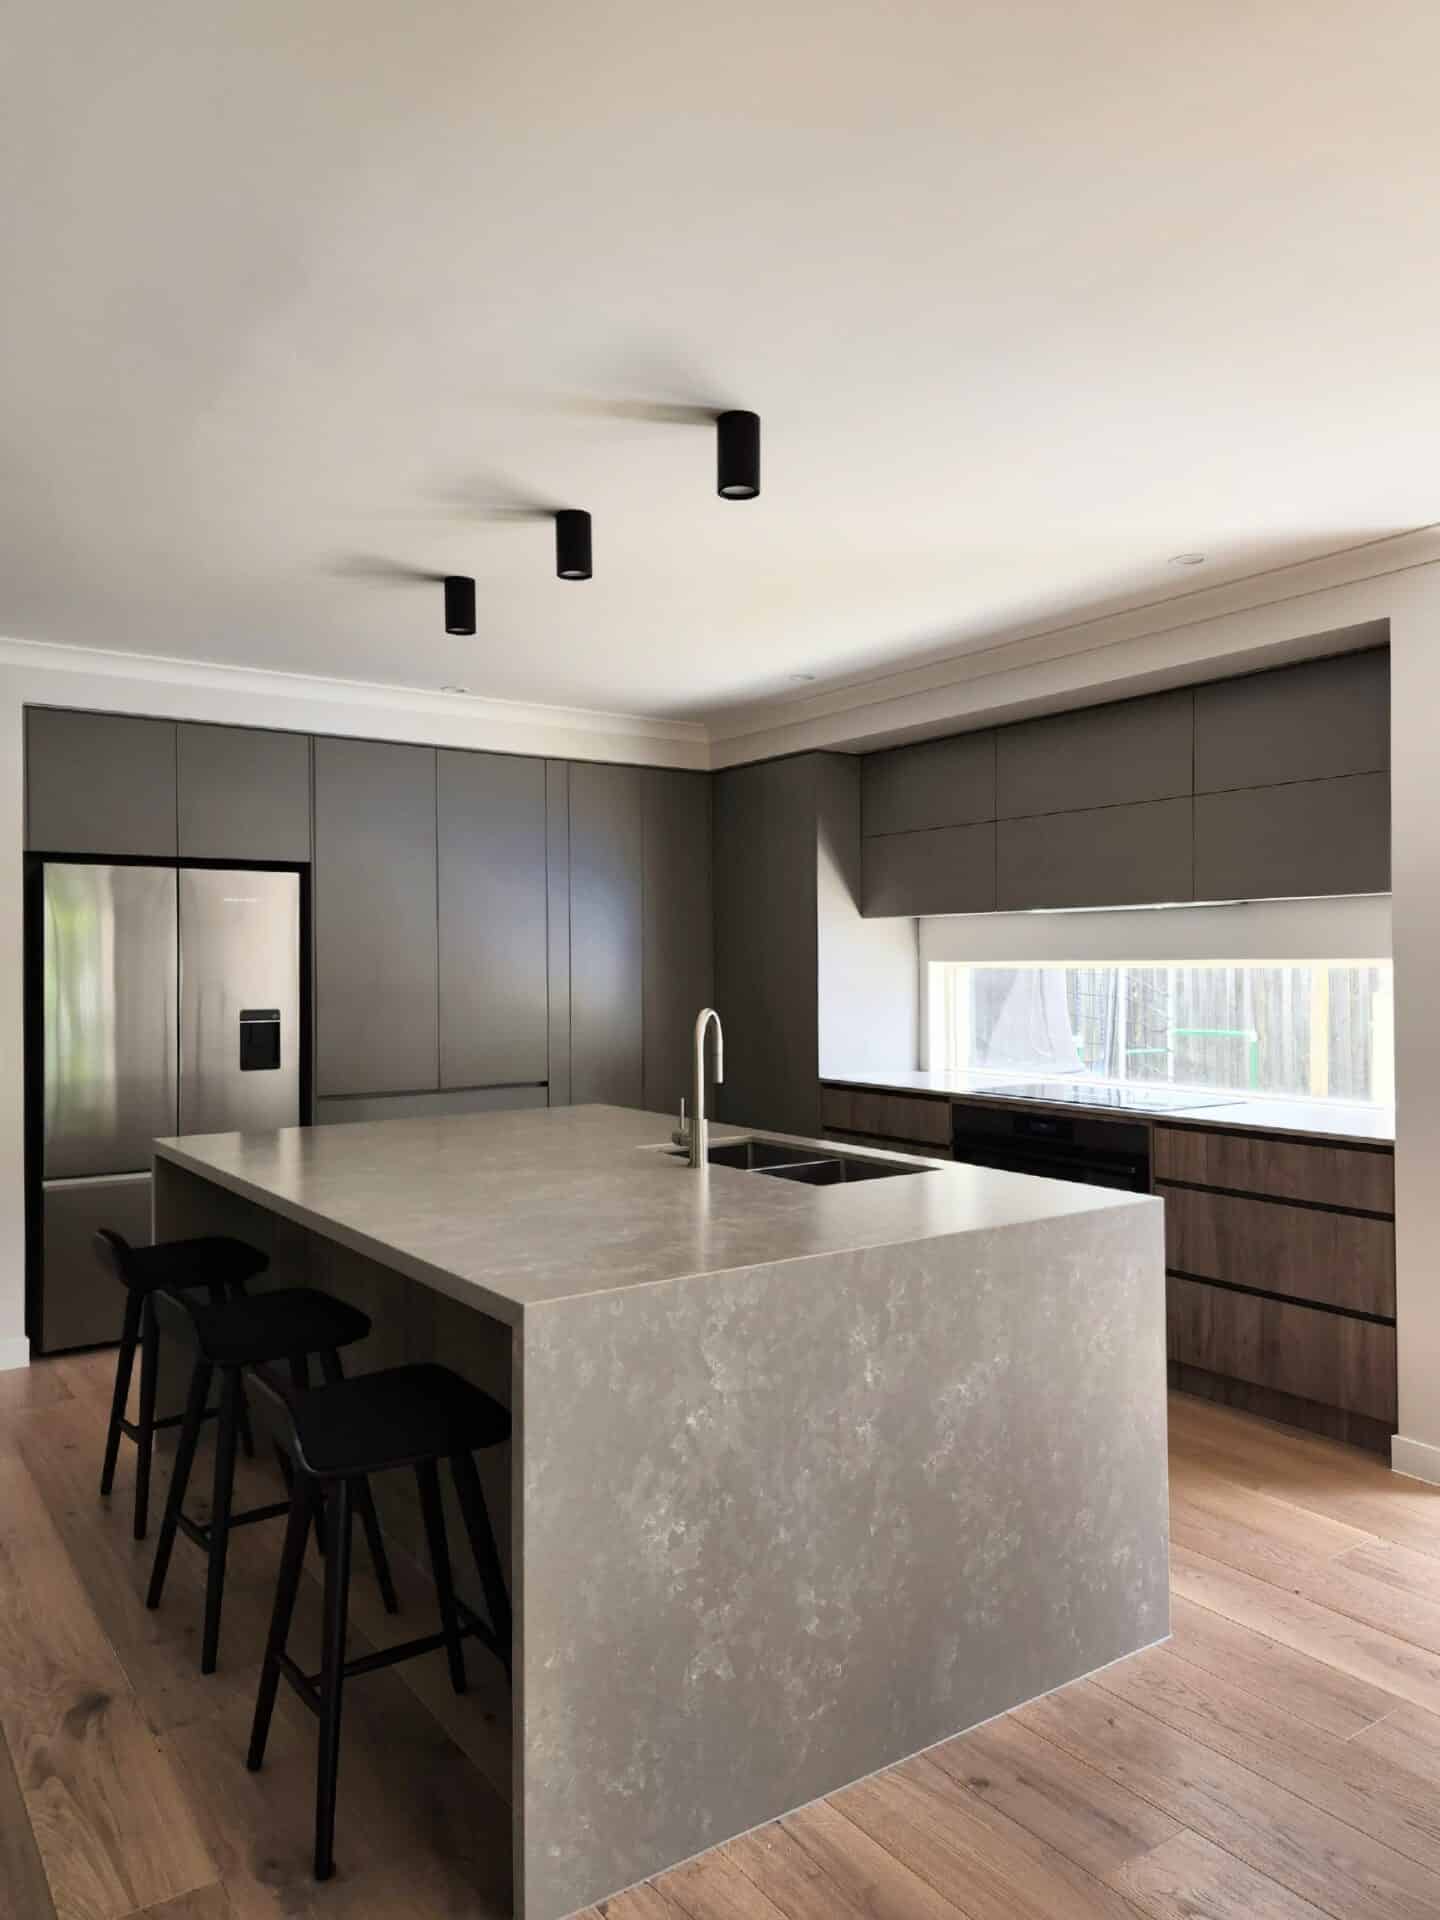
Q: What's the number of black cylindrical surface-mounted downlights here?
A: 3